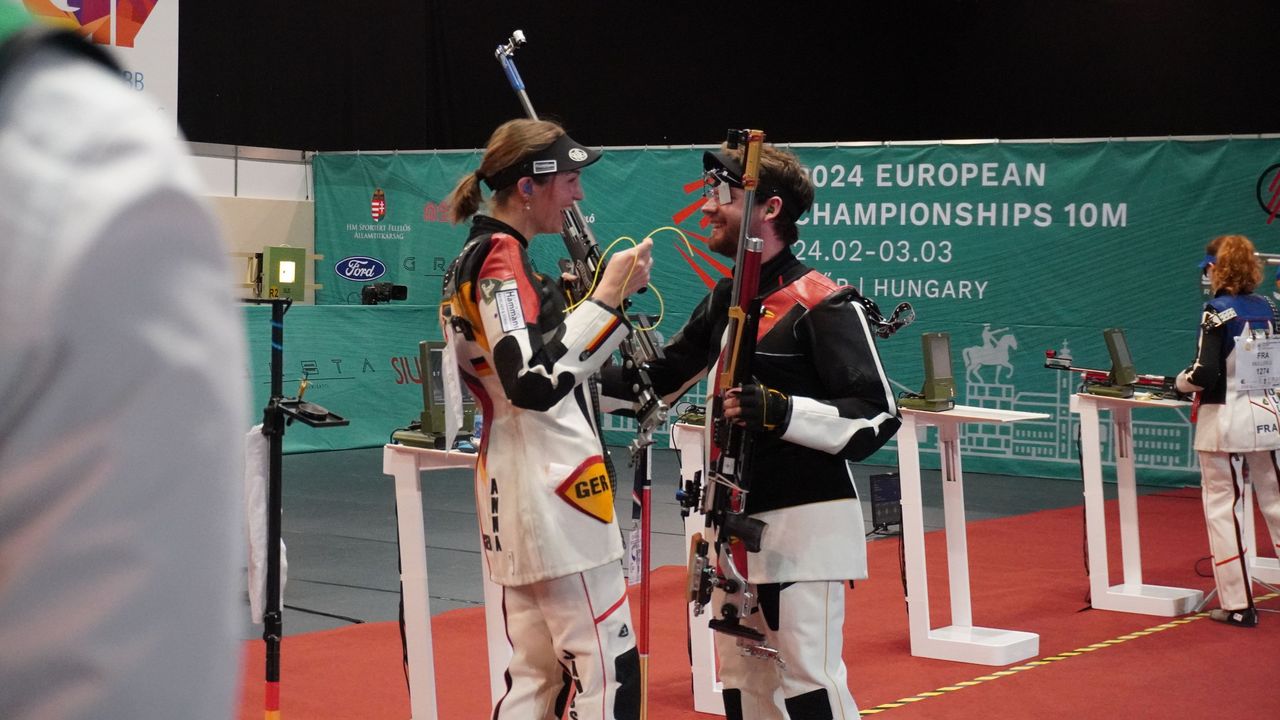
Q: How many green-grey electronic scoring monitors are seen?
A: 3